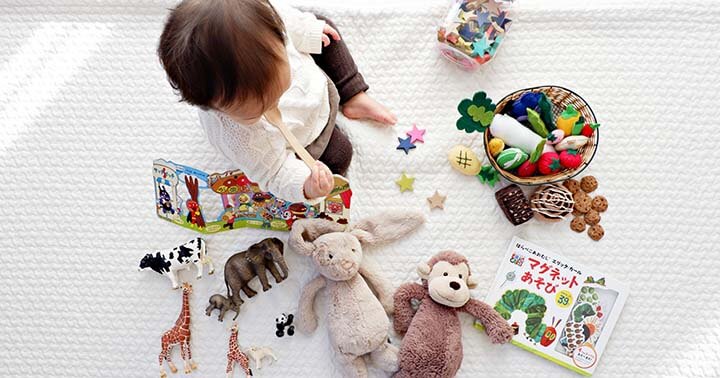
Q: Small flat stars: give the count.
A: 4